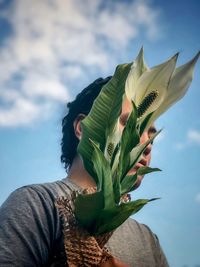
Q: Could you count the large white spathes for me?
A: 3